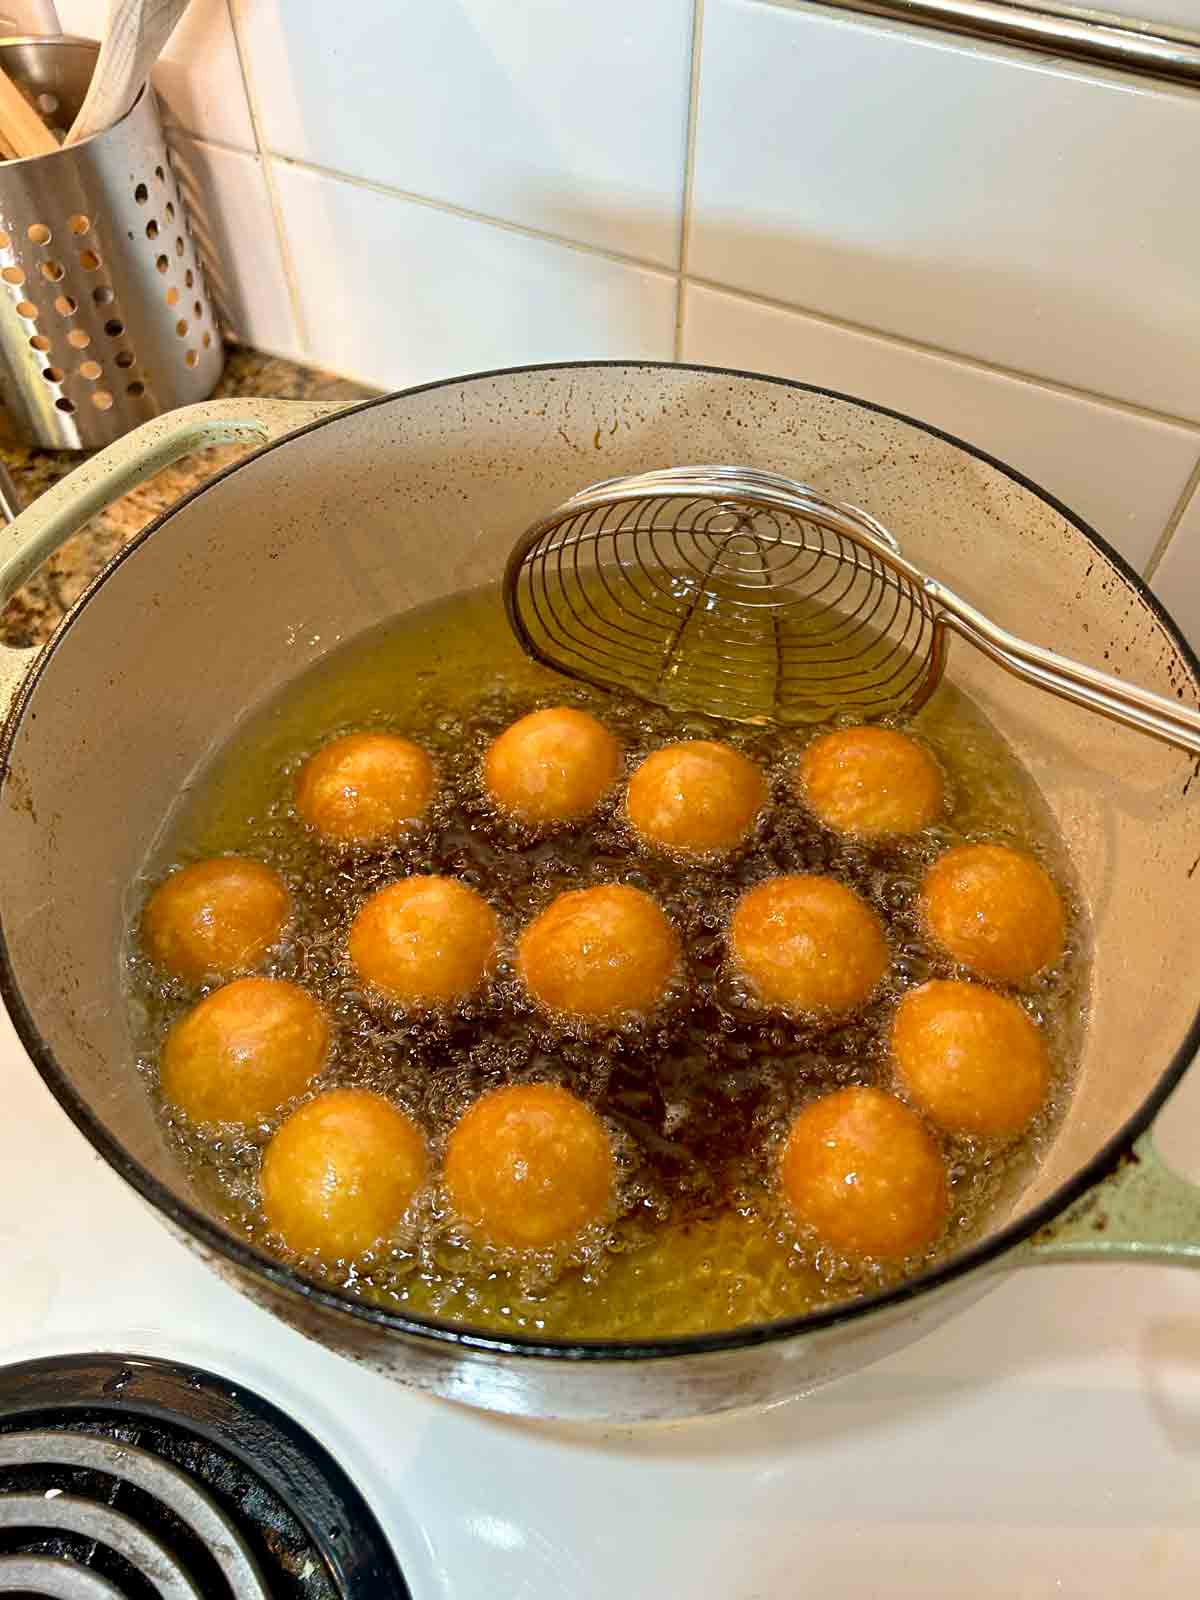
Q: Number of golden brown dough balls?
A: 14